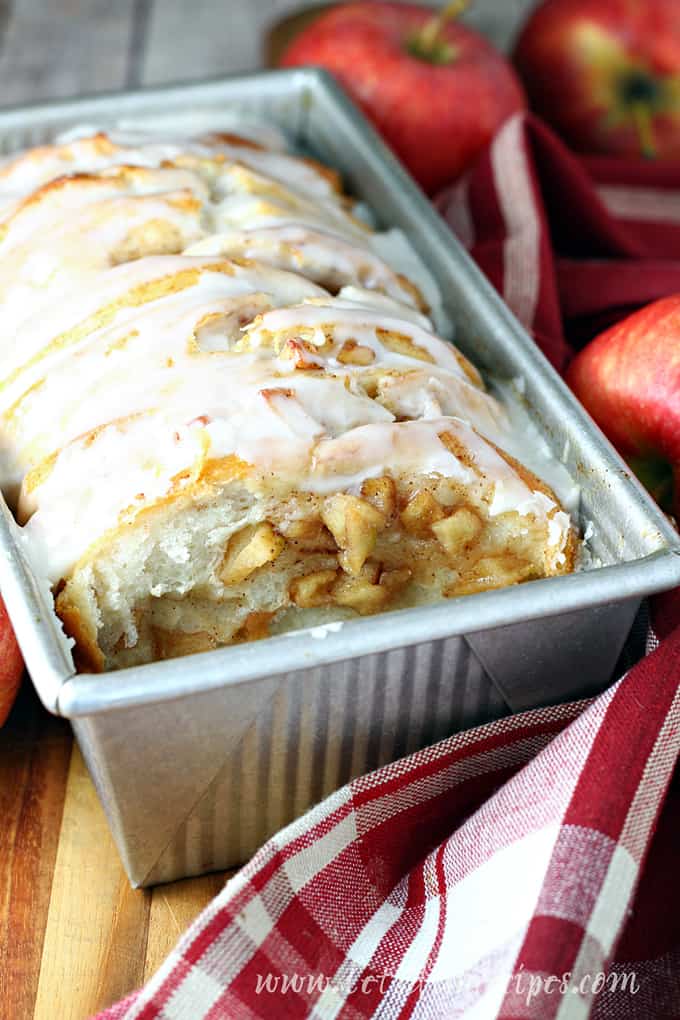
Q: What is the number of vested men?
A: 0